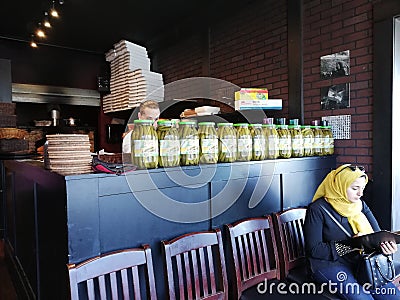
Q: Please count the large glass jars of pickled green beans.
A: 13